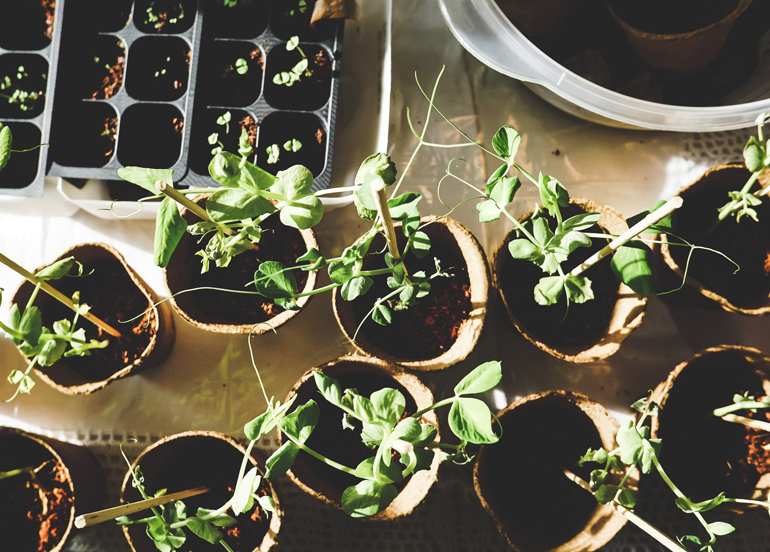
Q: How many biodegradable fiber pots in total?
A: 11